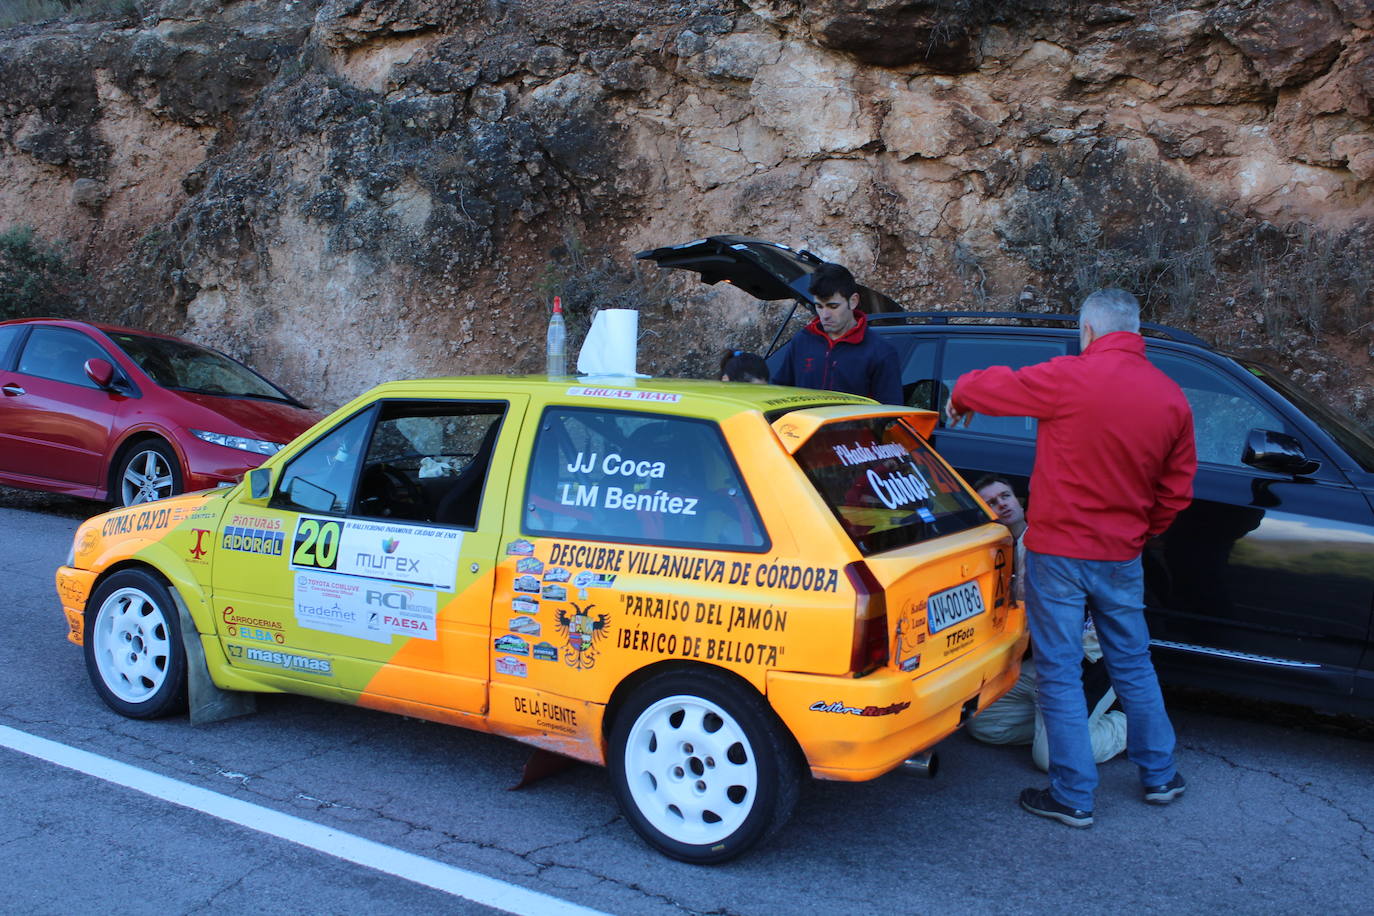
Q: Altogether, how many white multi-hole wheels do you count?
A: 2